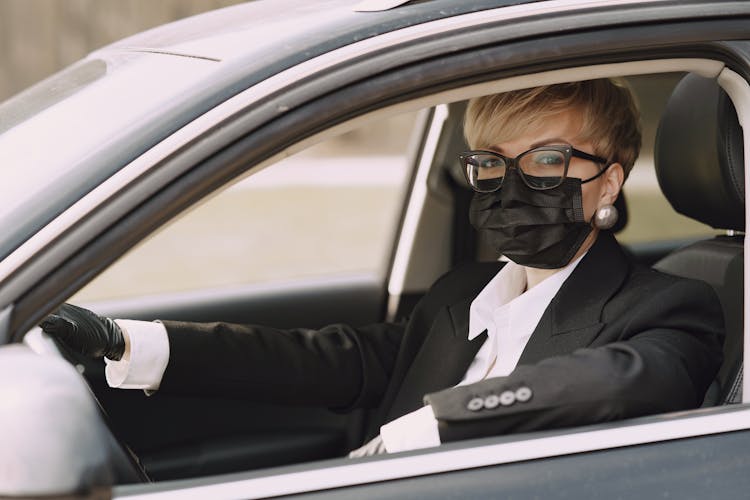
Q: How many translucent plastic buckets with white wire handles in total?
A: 0